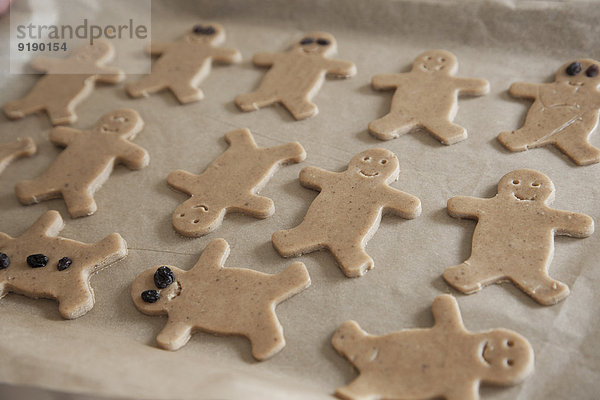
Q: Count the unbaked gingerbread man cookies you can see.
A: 13